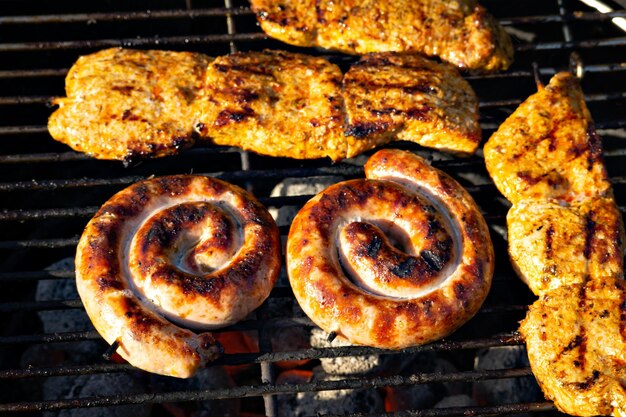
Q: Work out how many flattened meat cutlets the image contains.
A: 7